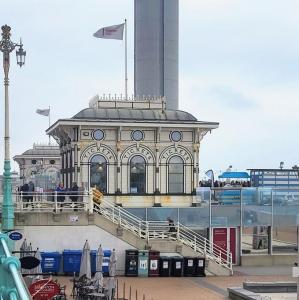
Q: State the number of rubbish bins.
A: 10